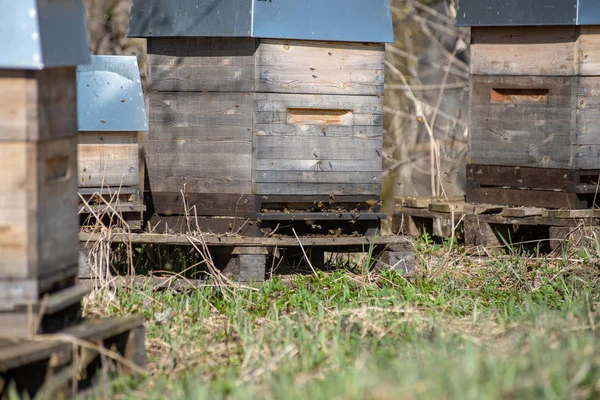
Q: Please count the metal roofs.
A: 4